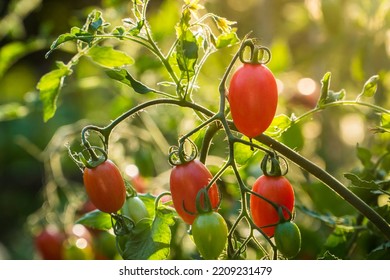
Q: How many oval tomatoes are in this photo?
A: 7